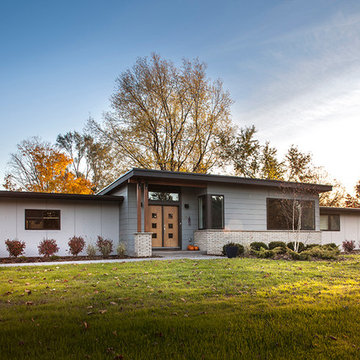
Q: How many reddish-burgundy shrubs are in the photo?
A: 5